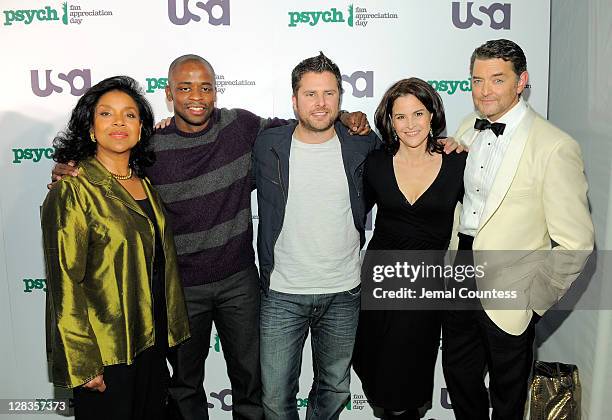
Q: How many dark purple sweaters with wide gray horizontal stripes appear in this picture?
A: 1